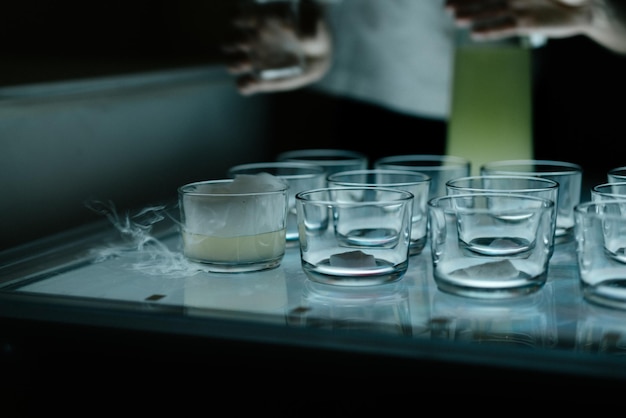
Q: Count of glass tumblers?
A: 12